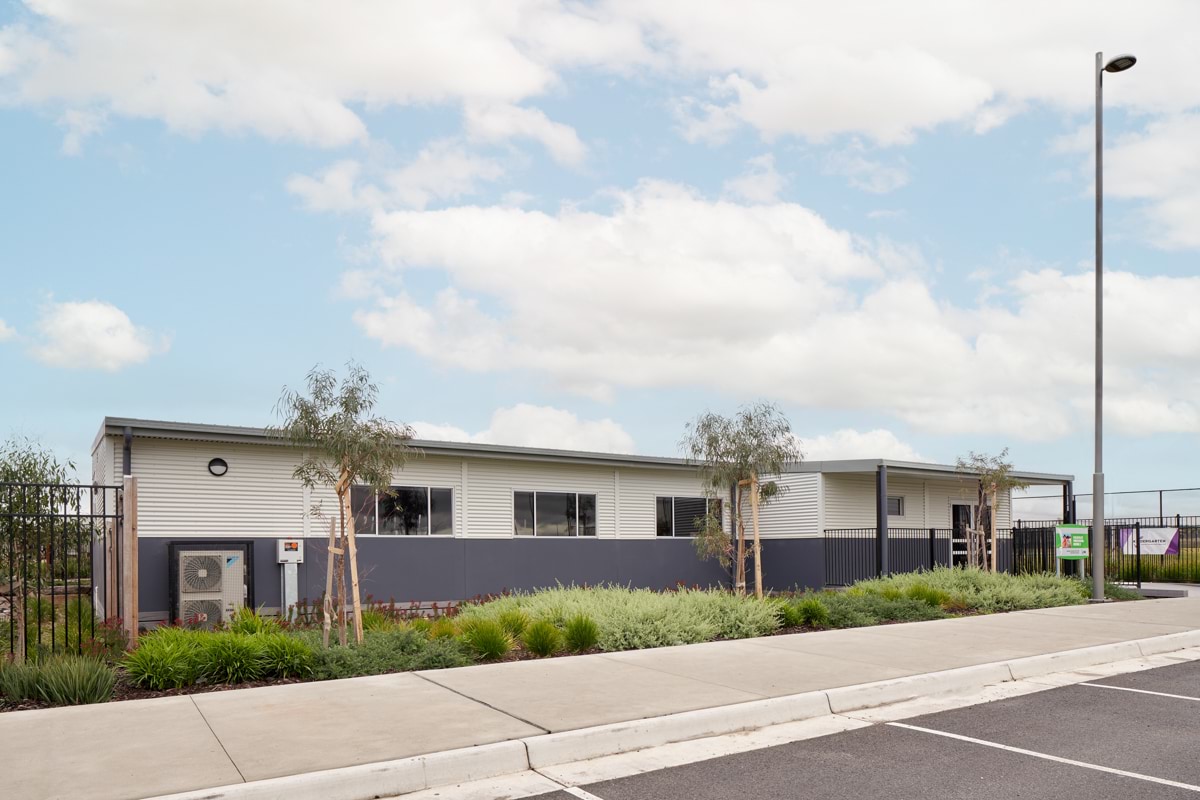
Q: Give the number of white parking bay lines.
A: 3